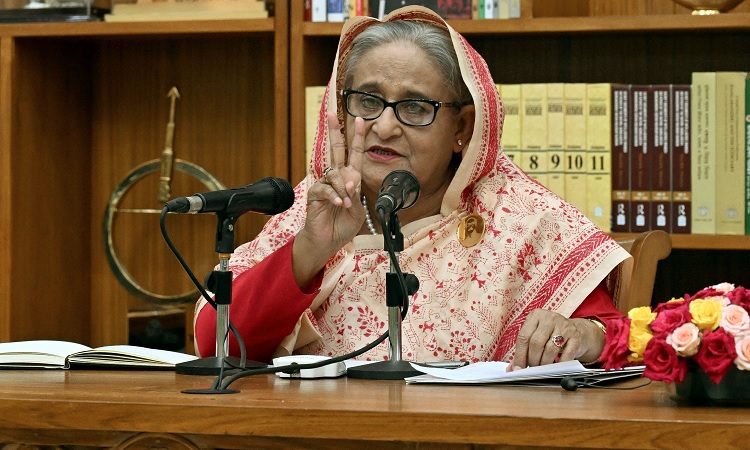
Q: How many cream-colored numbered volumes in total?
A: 5